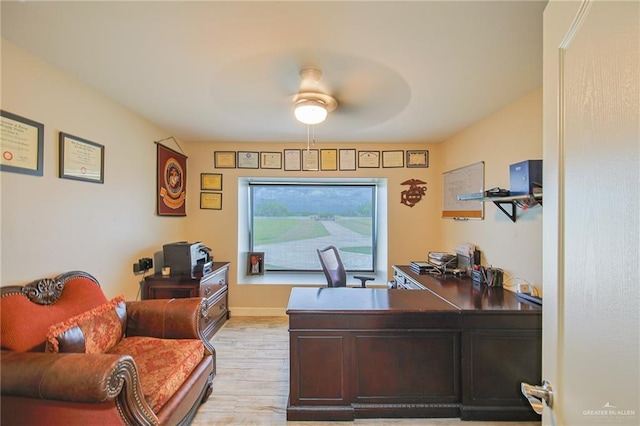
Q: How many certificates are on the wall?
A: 14